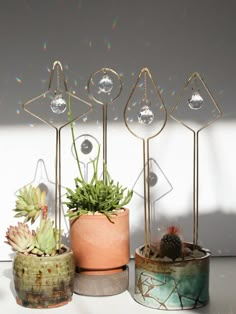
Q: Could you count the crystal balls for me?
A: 4